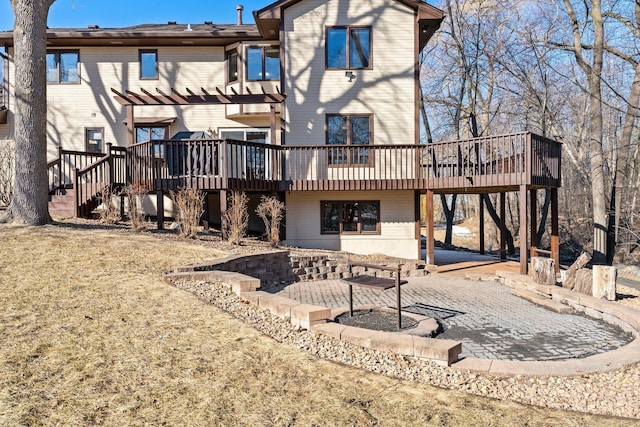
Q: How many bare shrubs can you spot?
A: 5